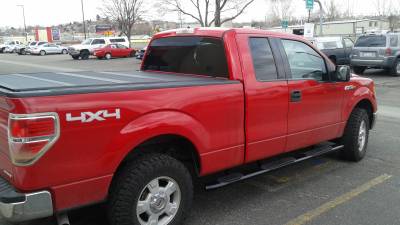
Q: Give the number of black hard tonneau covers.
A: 1